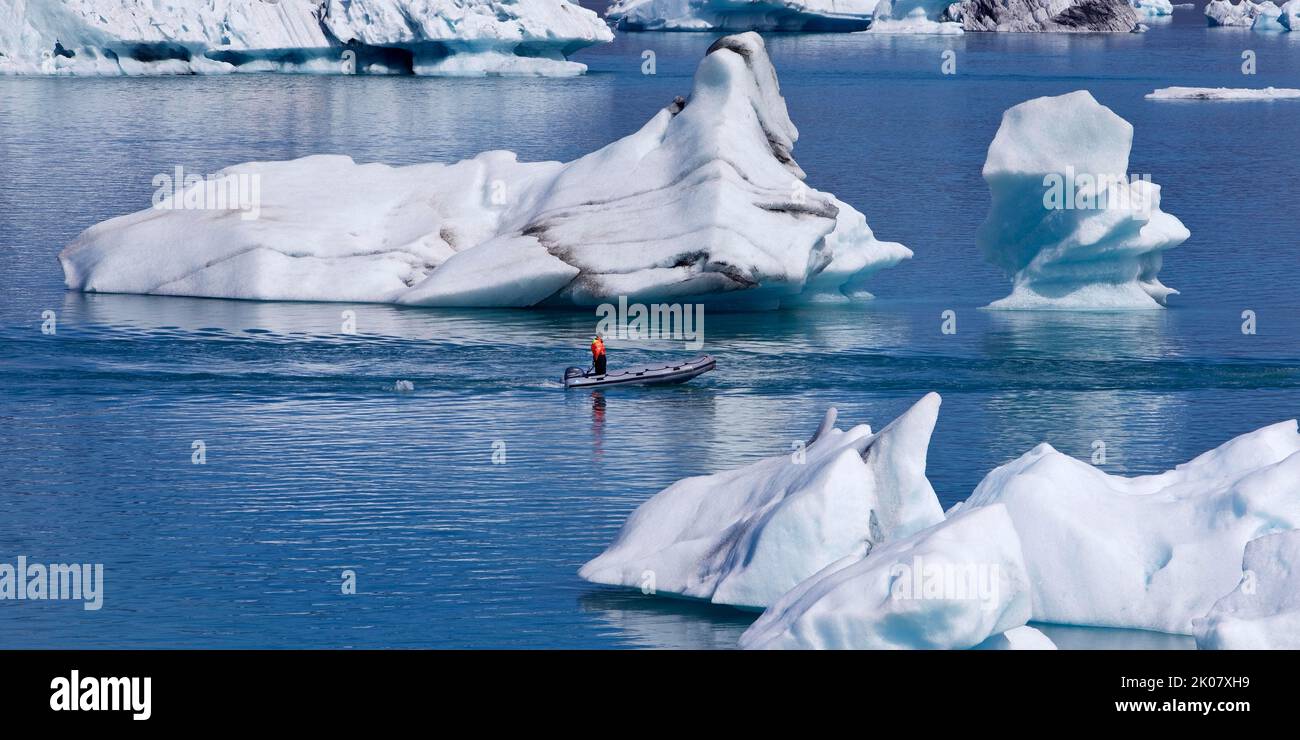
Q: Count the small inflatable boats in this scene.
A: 1